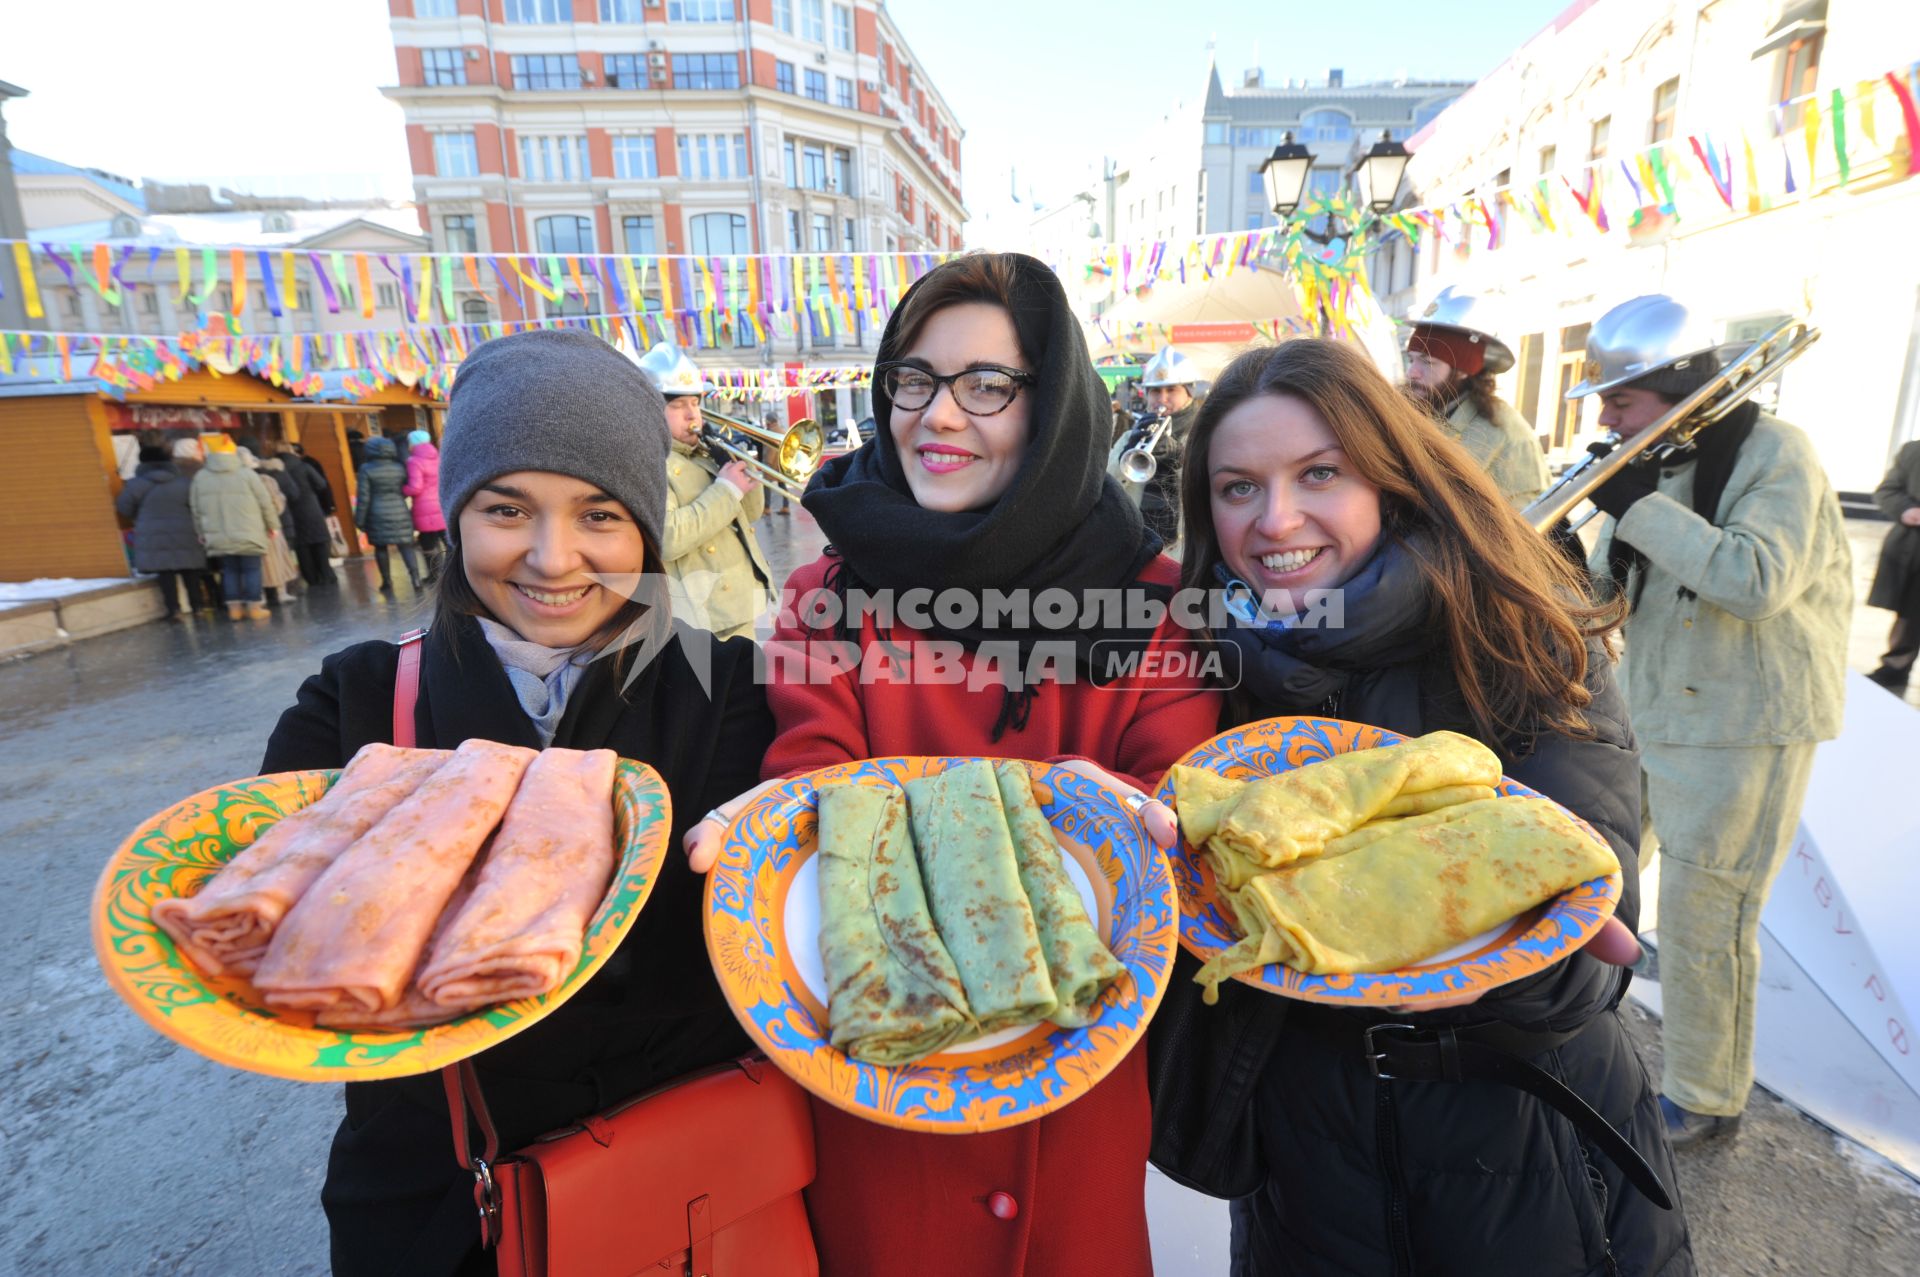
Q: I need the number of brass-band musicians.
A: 4